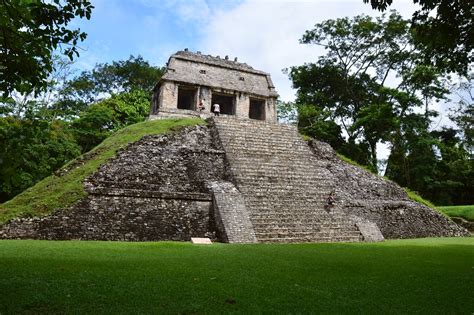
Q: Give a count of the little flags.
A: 0